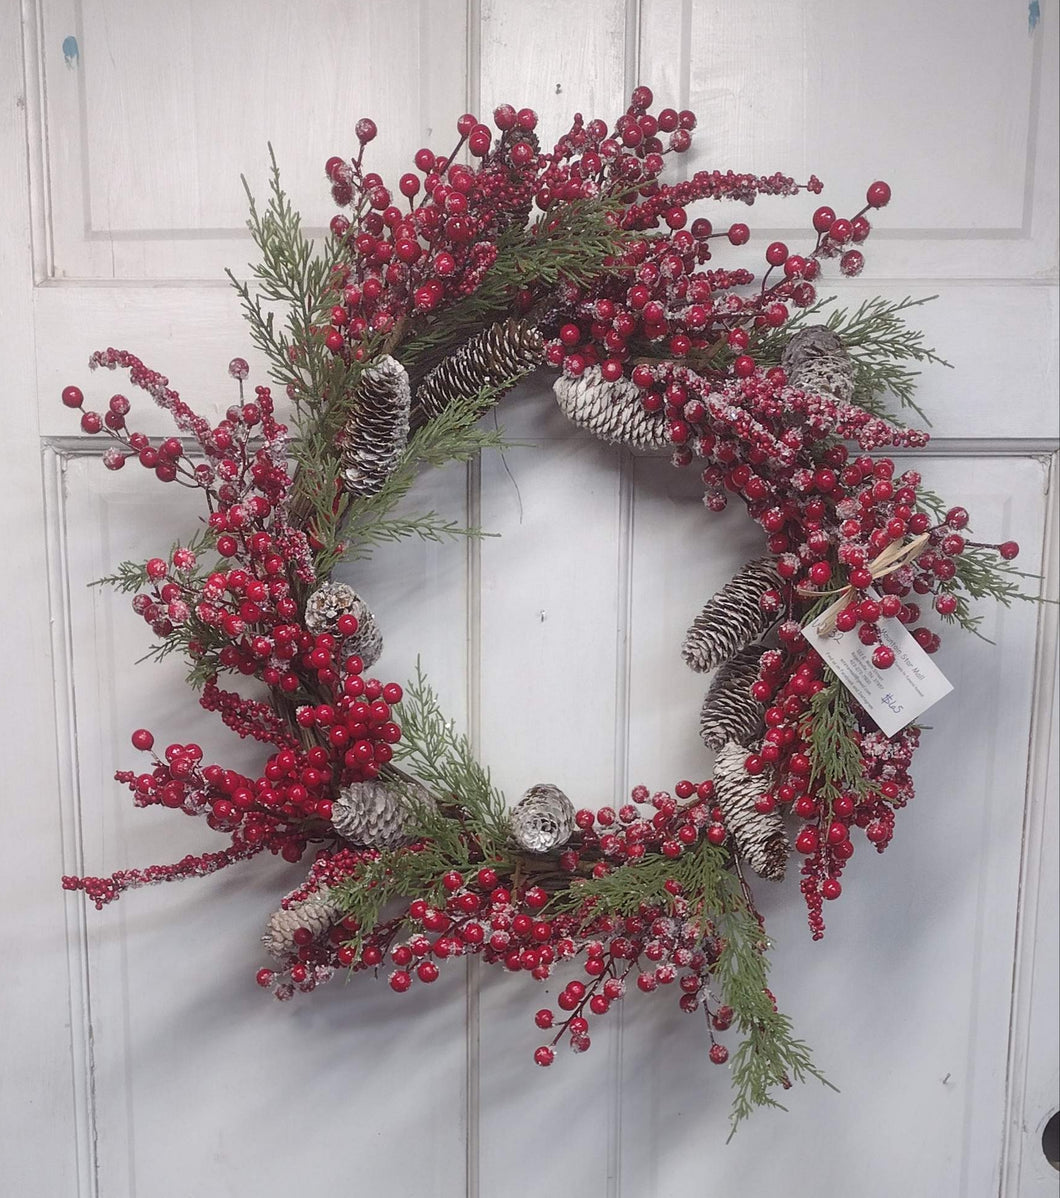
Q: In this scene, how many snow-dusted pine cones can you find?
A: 11